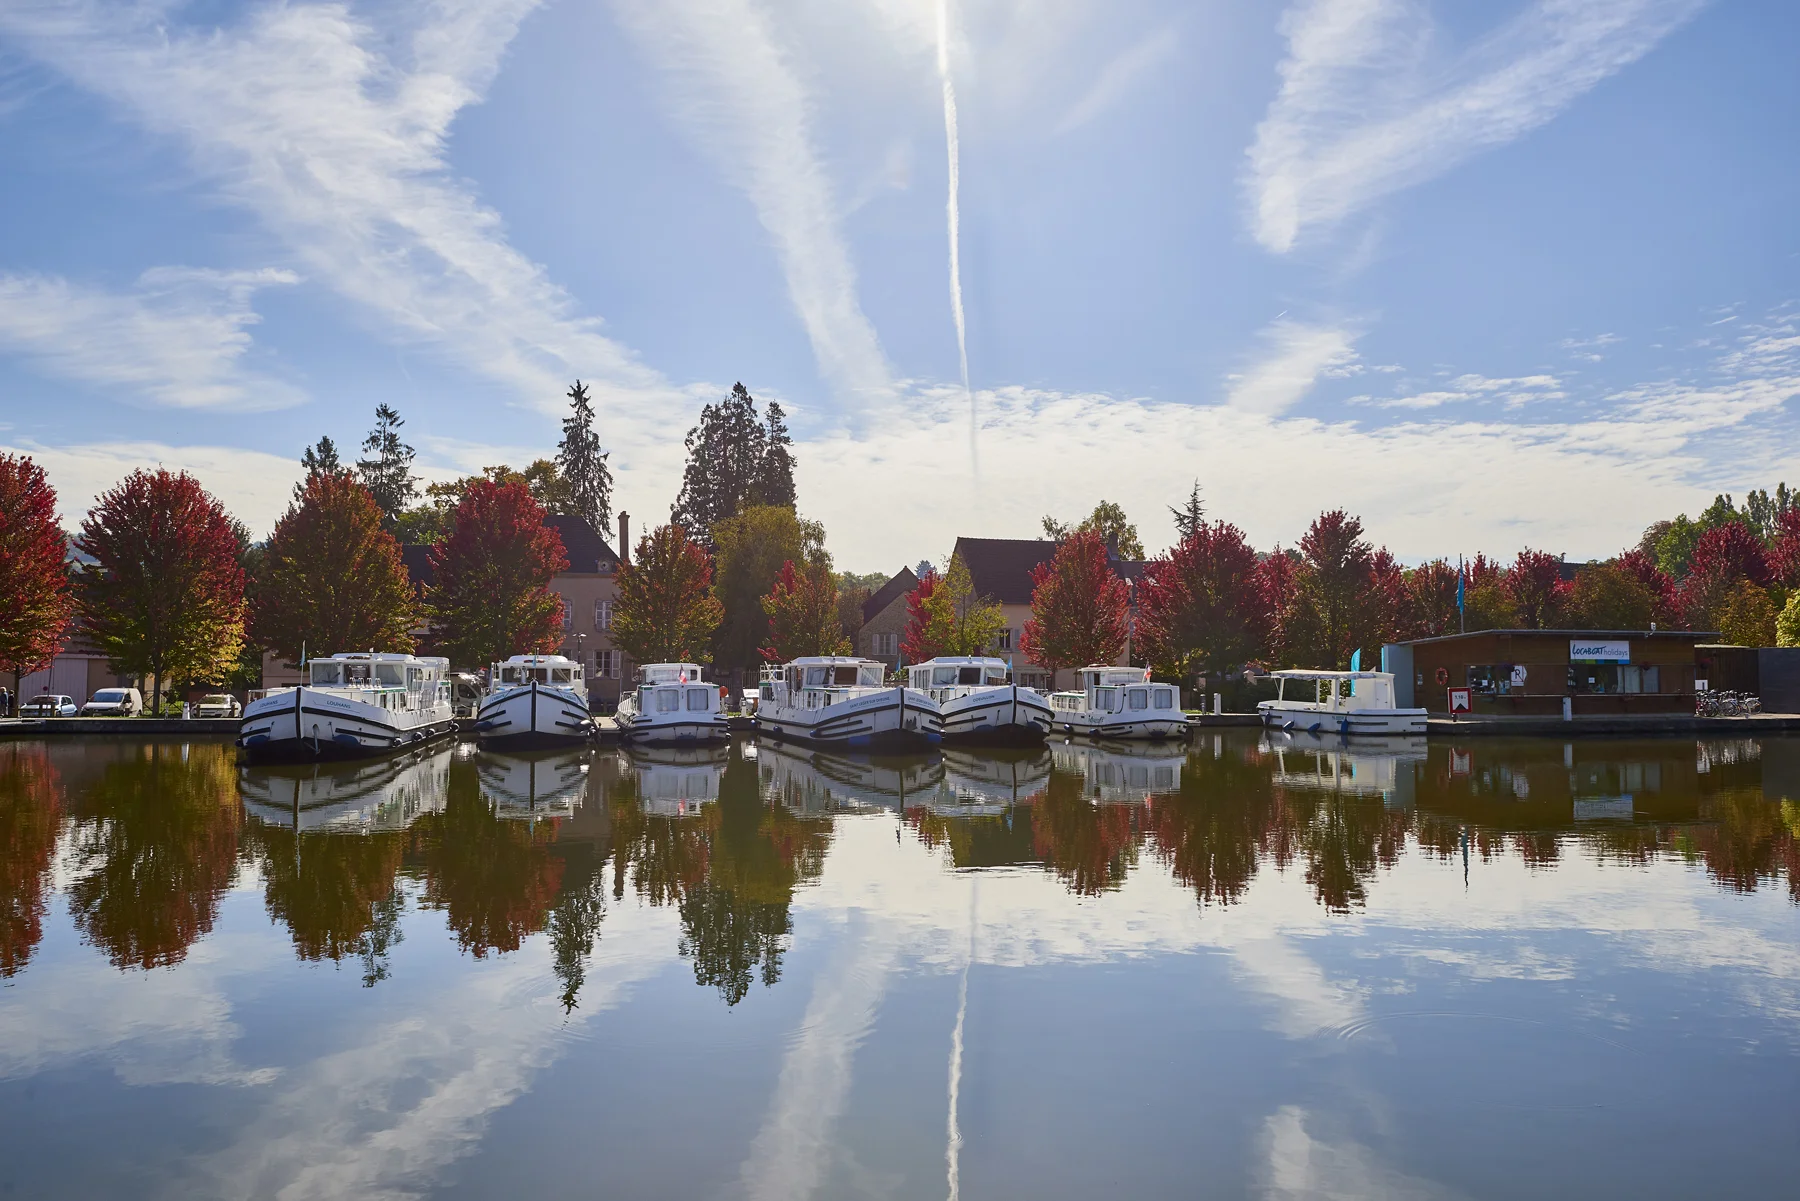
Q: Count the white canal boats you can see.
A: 7